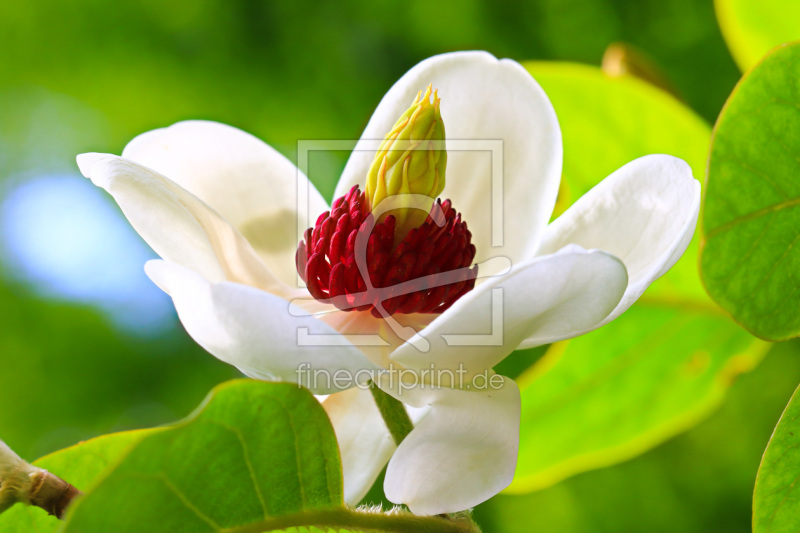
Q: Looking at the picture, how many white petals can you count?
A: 8